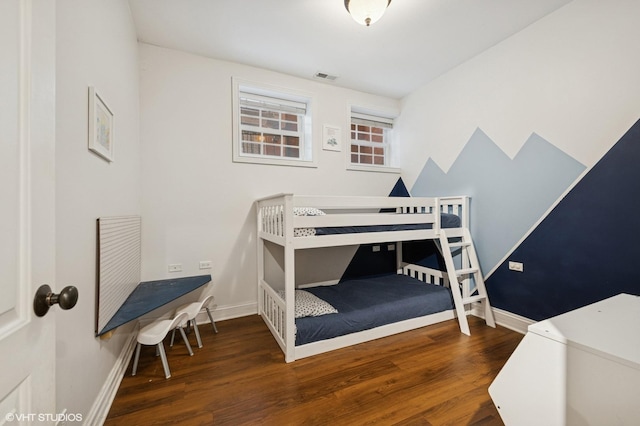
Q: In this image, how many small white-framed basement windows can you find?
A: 2